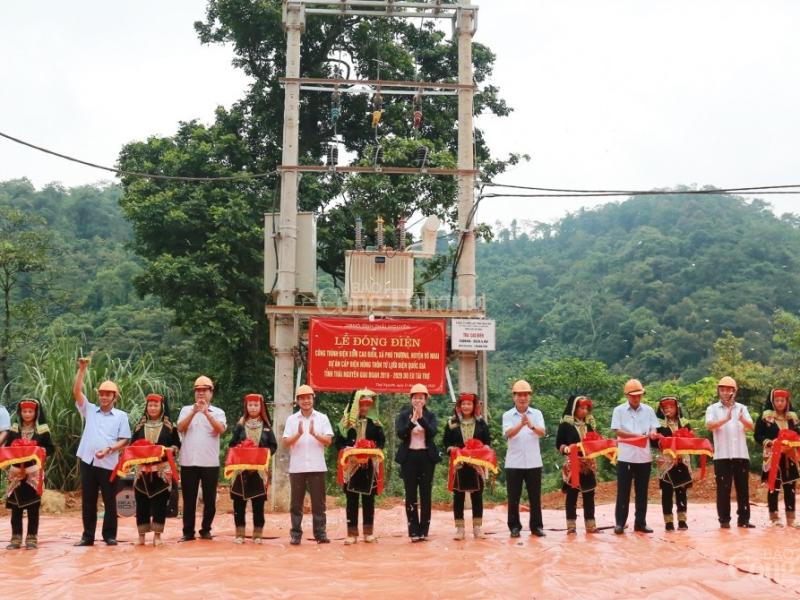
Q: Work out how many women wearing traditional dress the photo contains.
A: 8